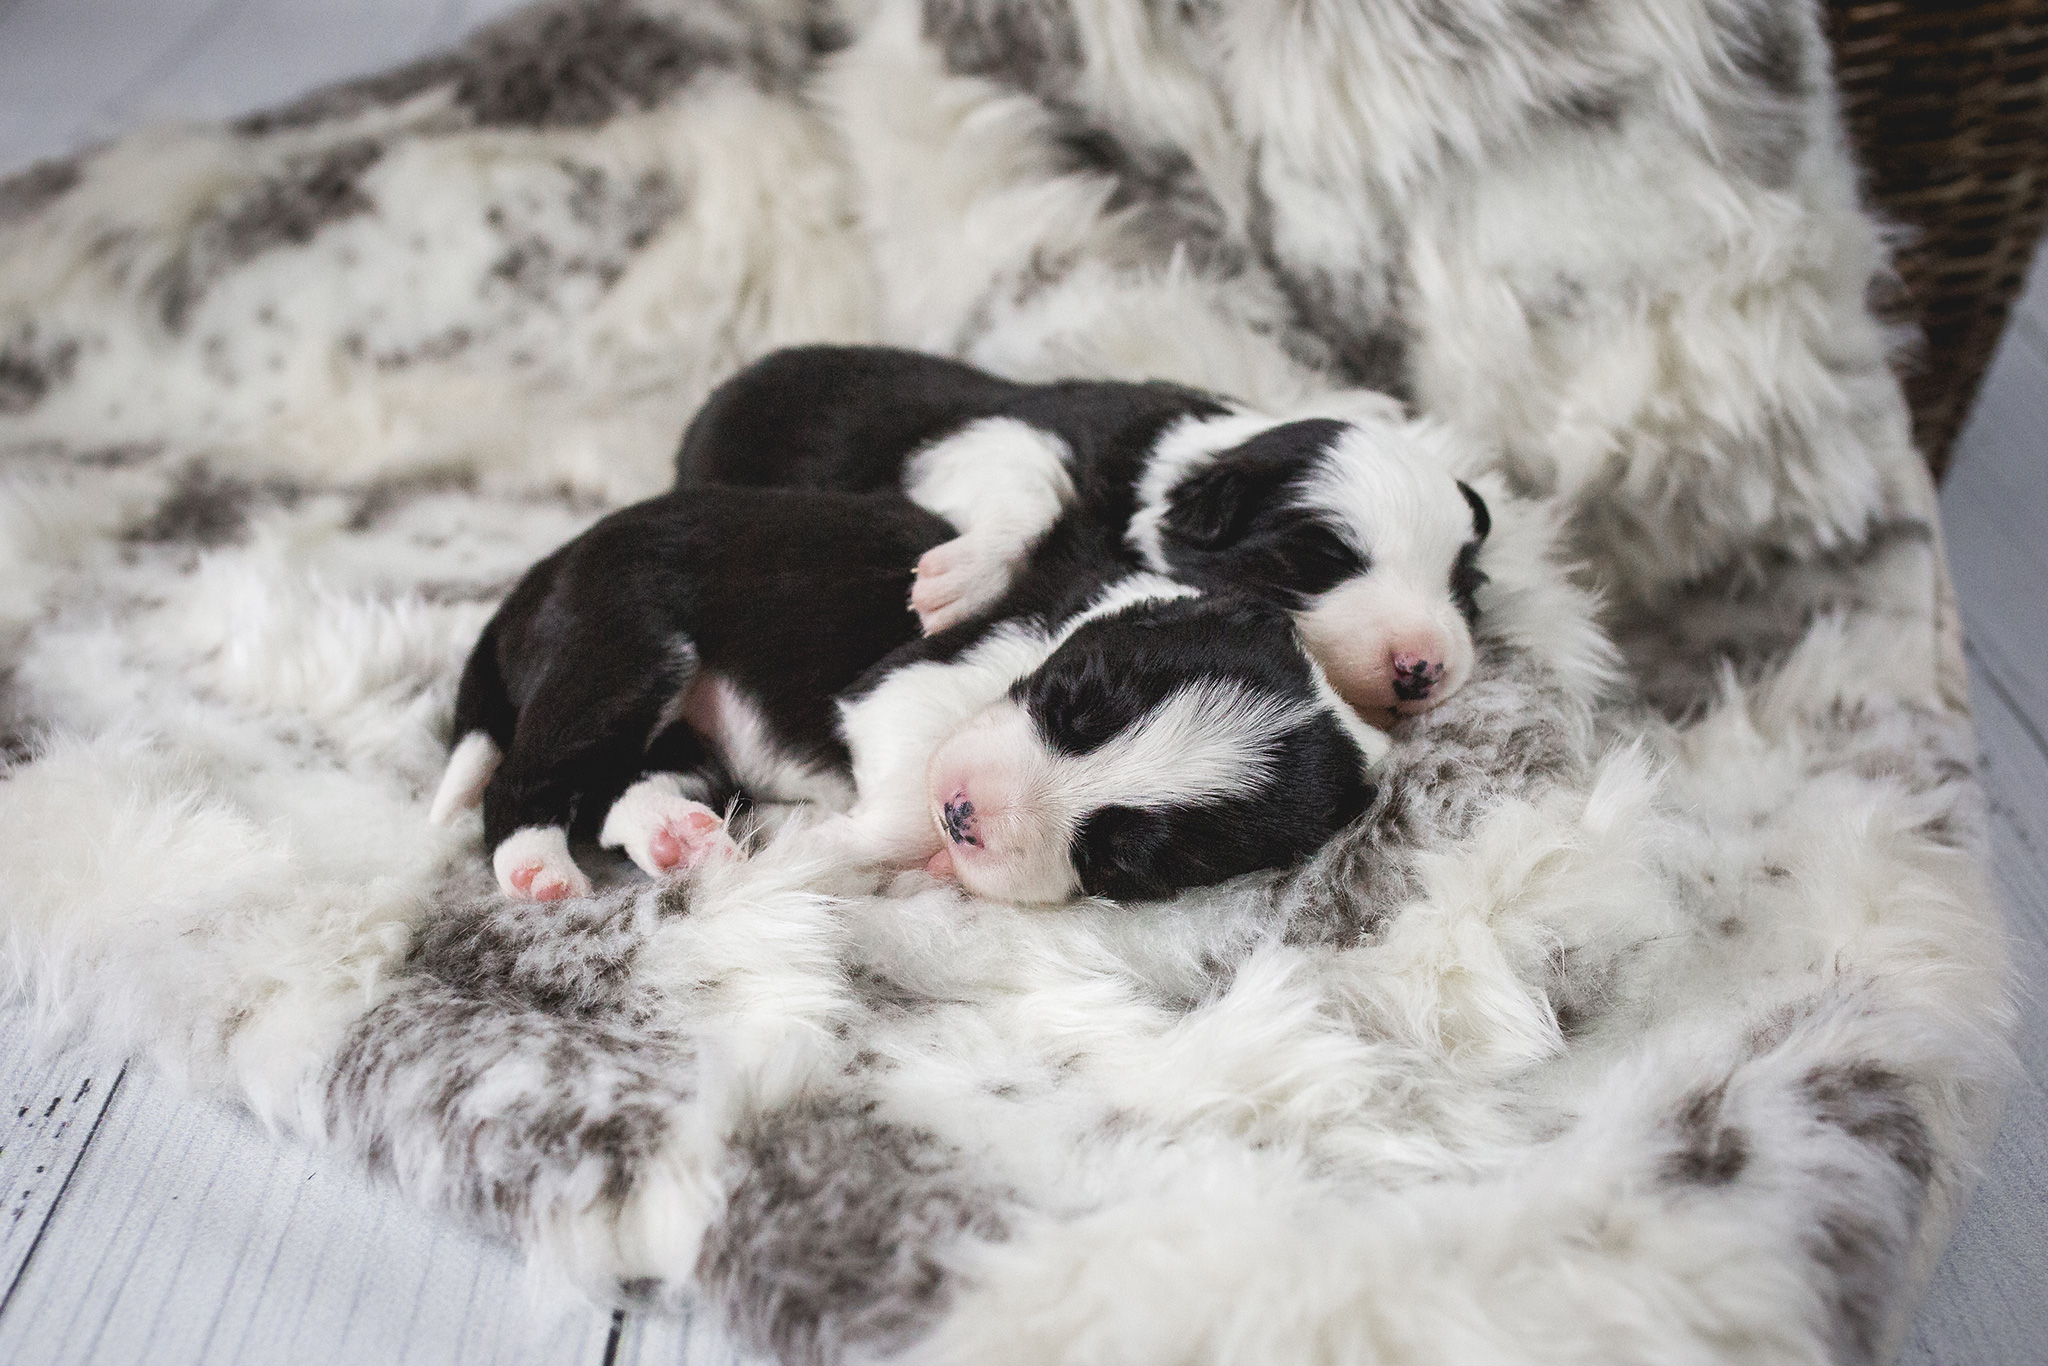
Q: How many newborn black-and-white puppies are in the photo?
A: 2